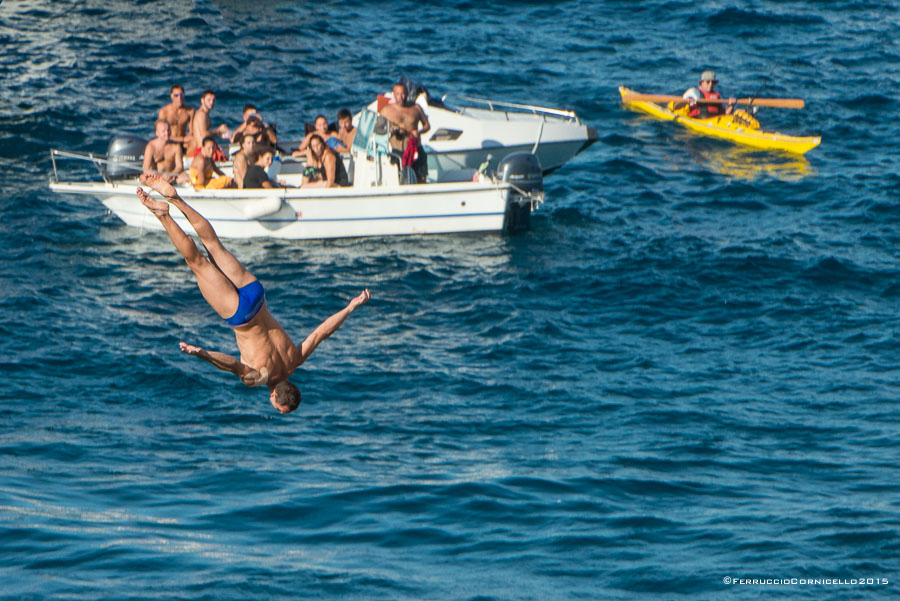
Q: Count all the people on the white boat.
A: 12